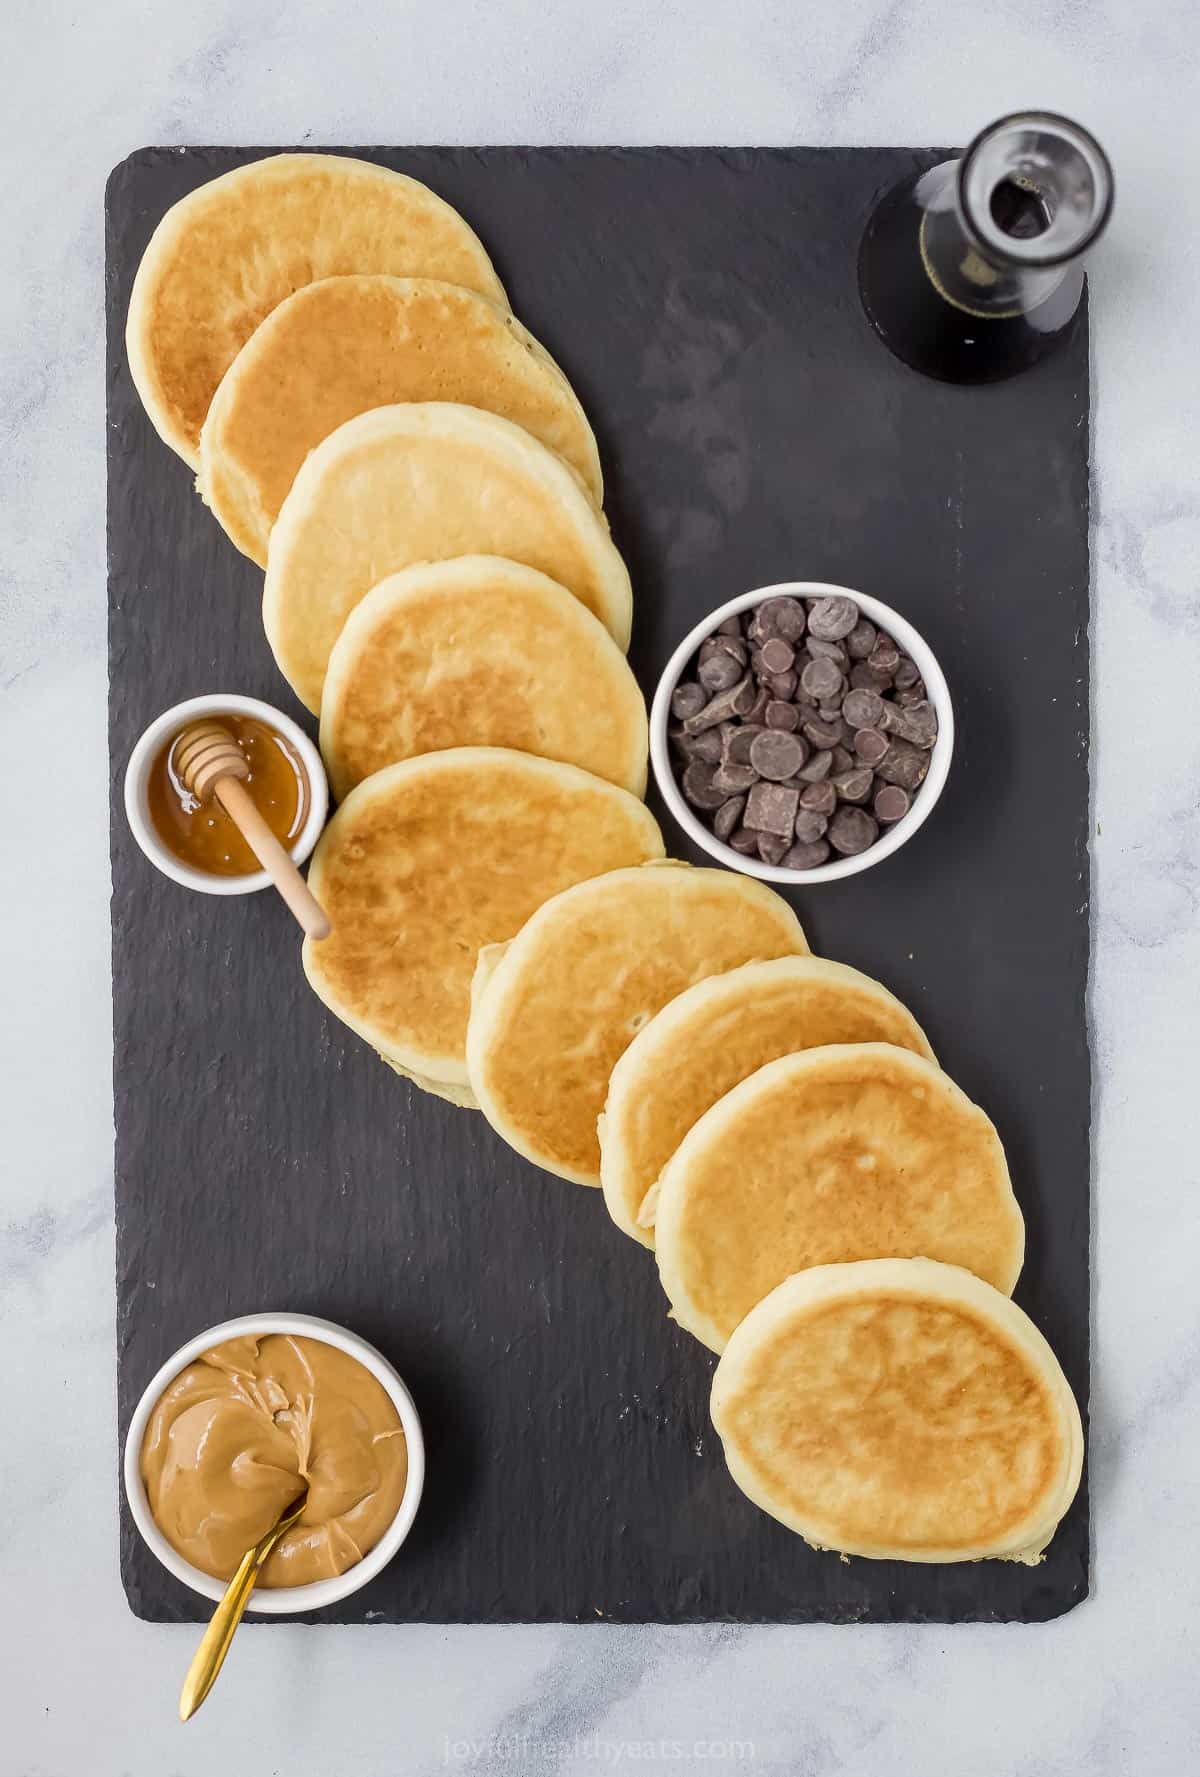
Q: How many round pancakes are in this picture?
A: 9